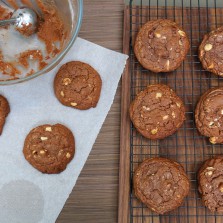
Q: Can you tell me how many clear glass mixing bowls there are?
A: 1